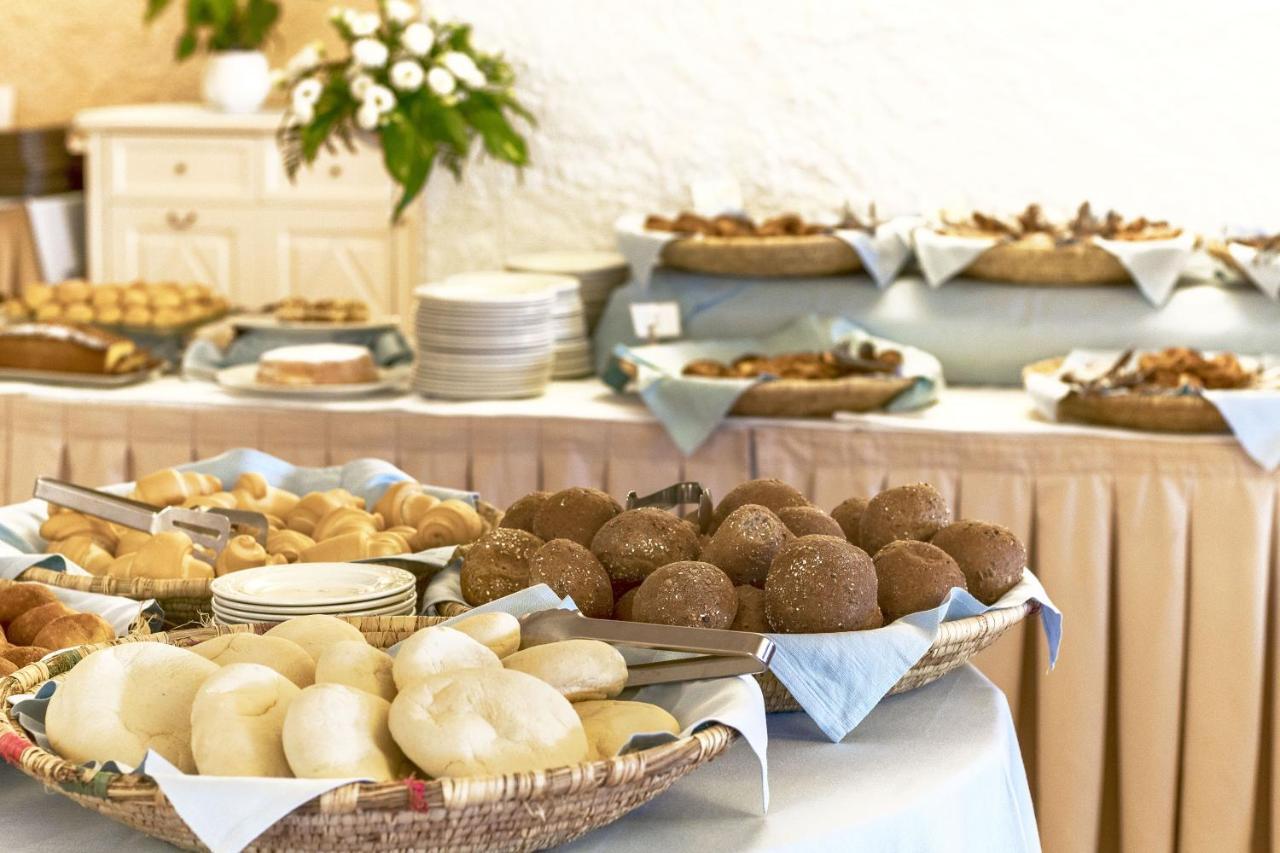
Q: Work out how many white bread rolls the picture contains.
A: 11